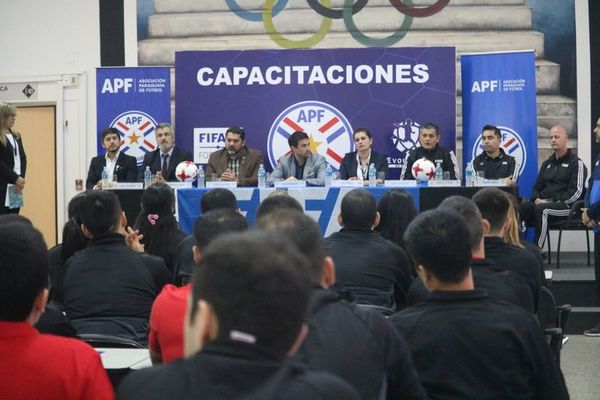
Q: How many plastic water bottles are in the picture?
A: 8